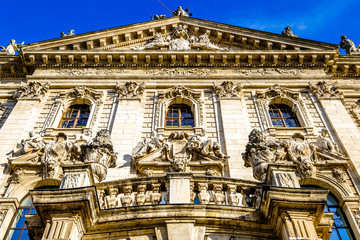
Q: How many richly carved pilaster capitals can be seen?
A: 4